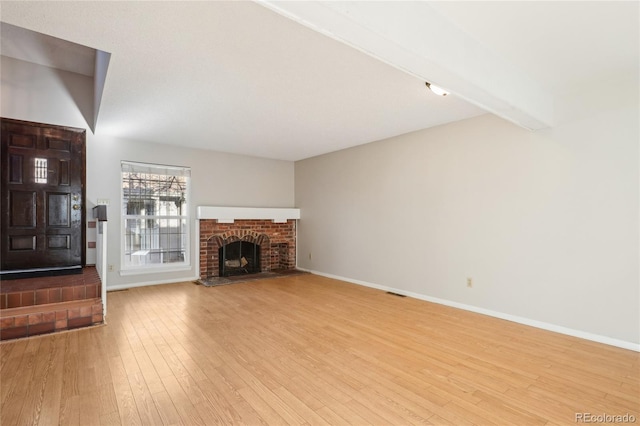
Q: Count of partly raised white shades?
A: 1